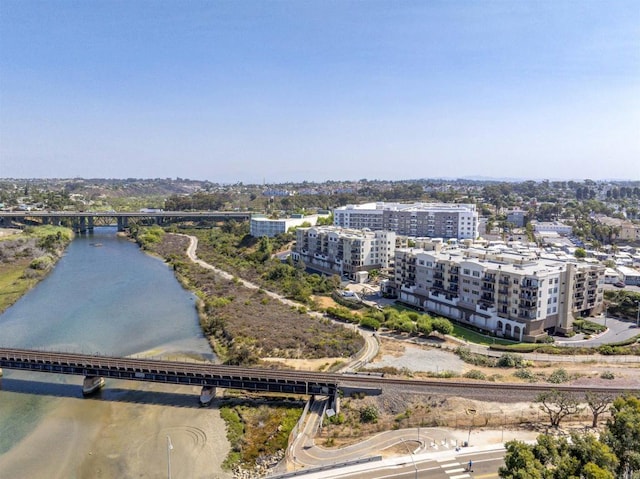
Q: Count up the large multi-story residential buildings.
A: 3